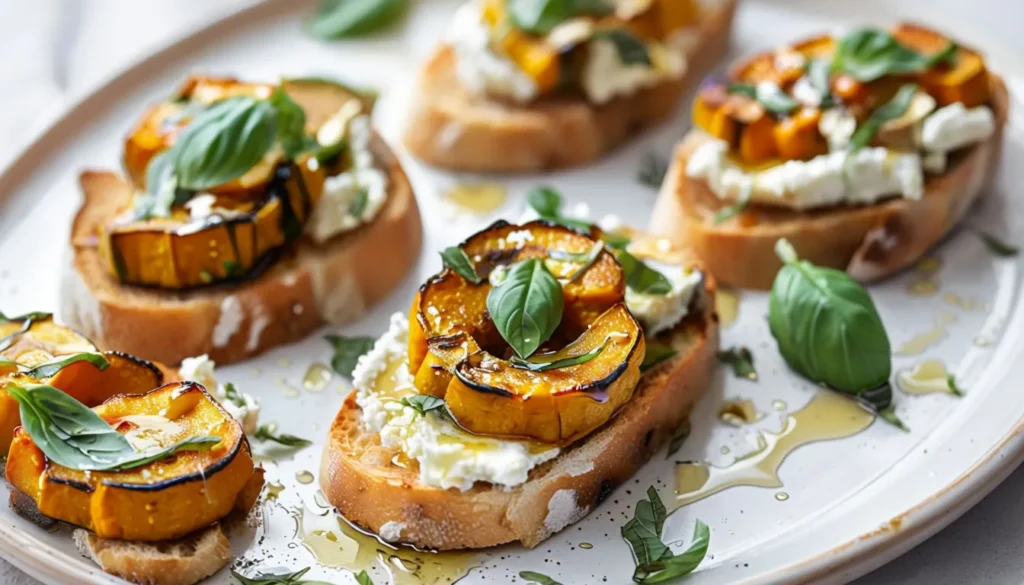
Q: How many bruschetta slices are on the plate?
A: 5